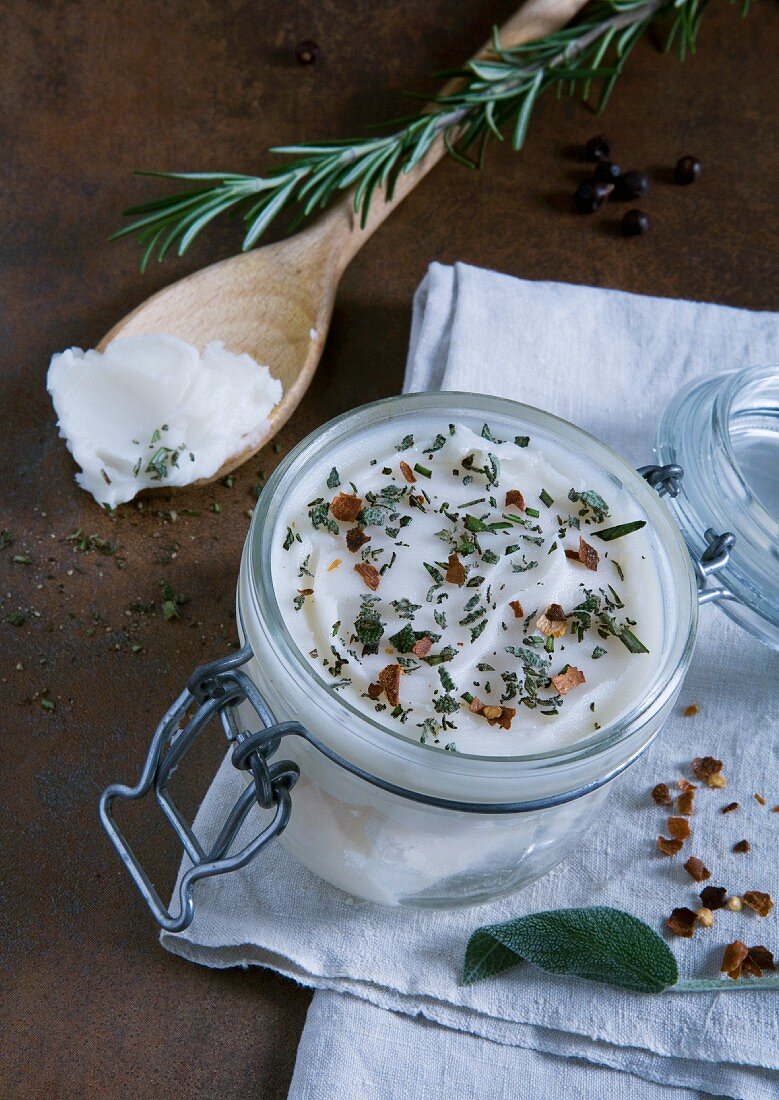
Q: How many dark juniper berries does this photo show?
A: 7